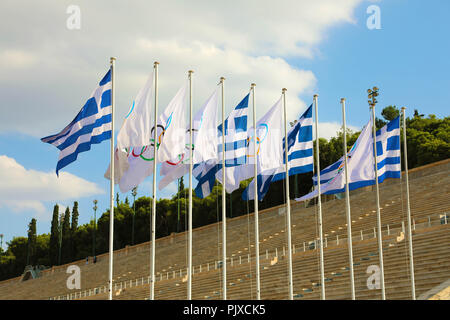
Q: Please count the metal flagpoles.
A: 10